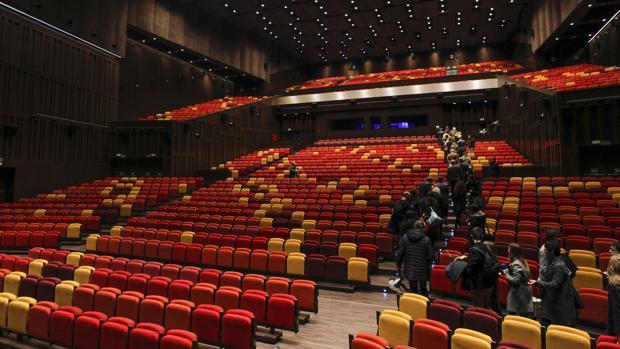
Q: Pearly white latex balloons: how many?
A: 0